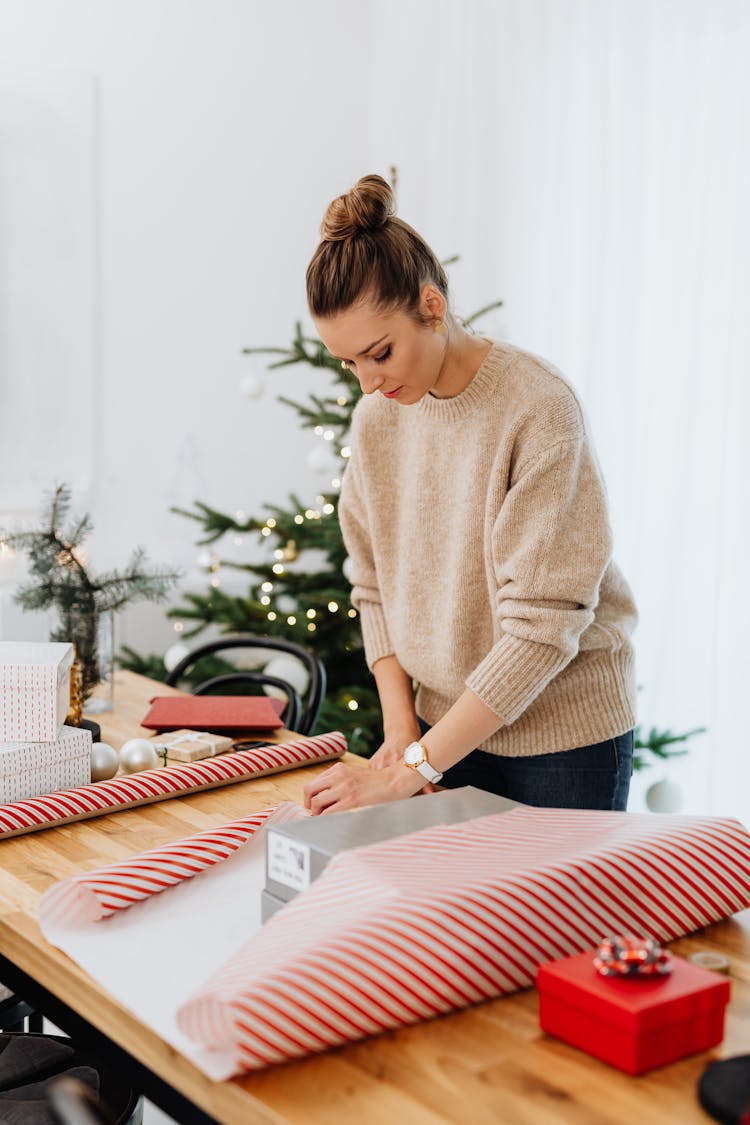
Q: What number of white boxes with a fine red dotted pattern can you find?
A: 1